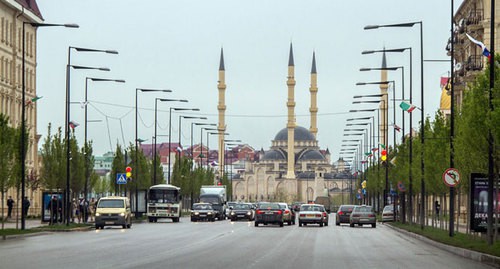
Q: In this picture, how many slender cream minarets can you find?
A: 4